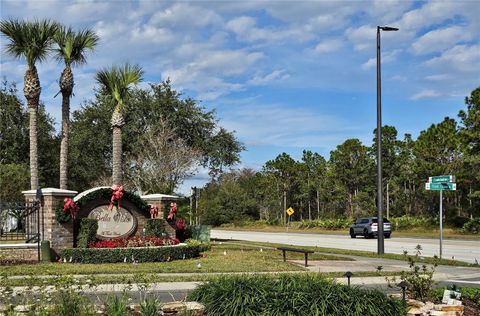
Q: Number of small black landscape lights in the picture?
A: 2